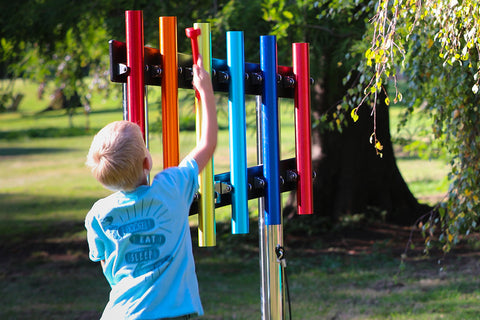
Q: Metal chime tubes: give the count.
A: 6